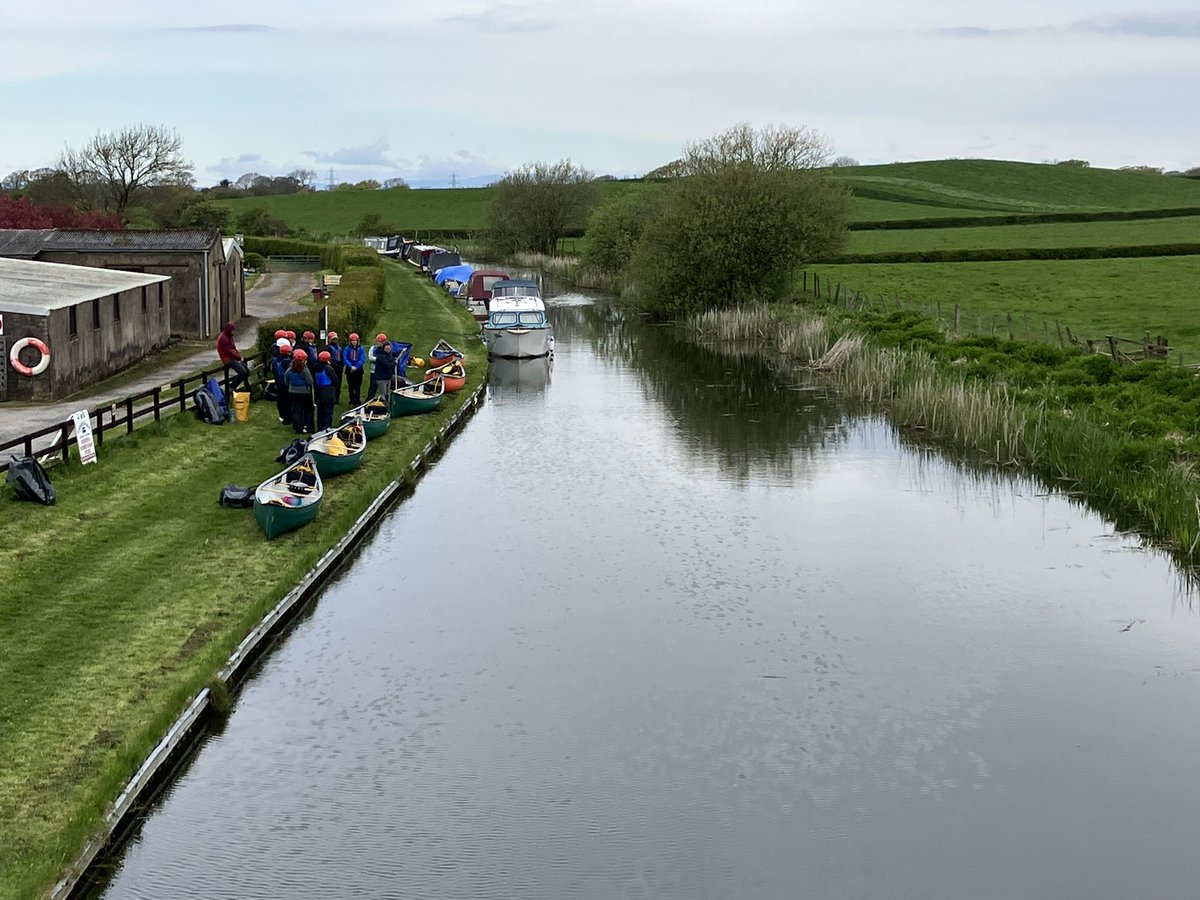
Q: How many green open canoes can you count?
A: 4